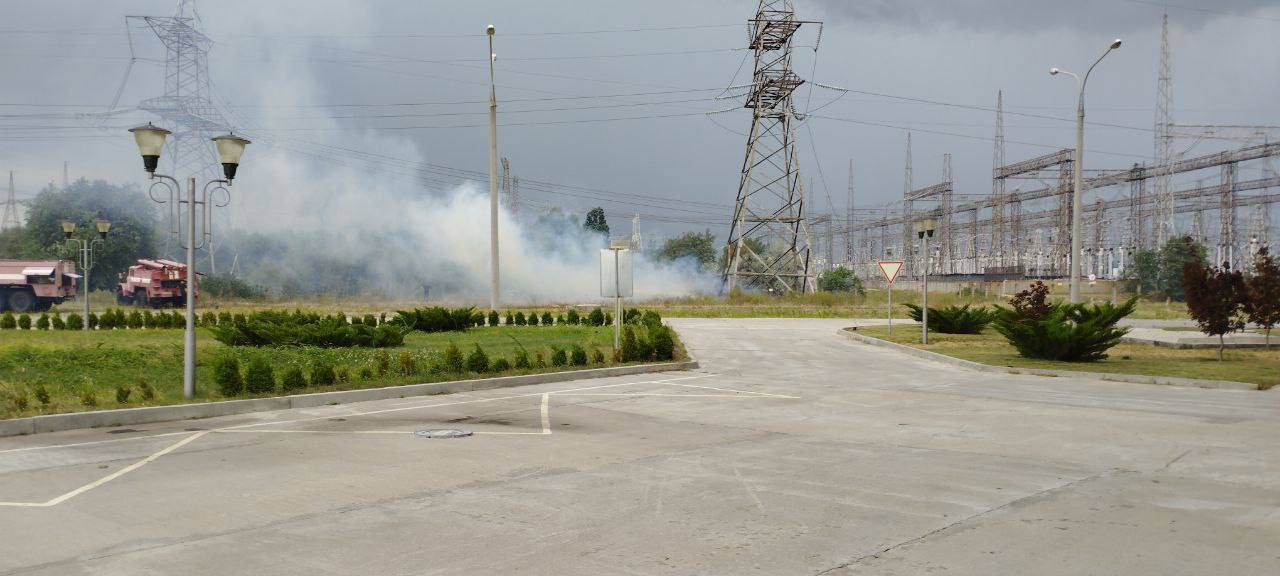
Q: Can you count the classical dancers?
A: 0